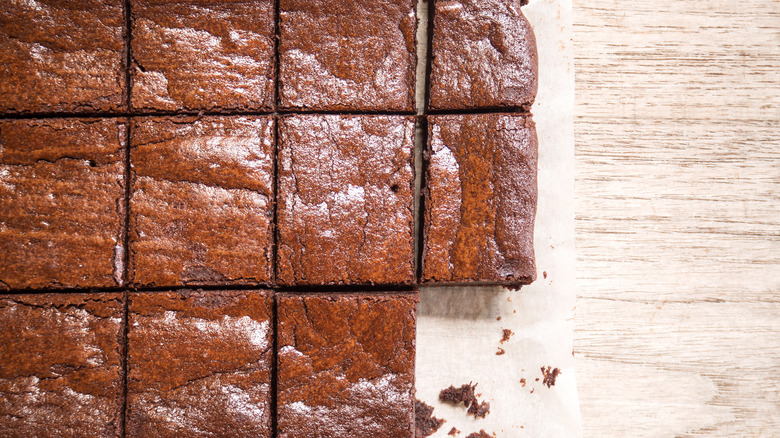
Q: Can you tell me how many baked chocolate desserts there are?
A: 11